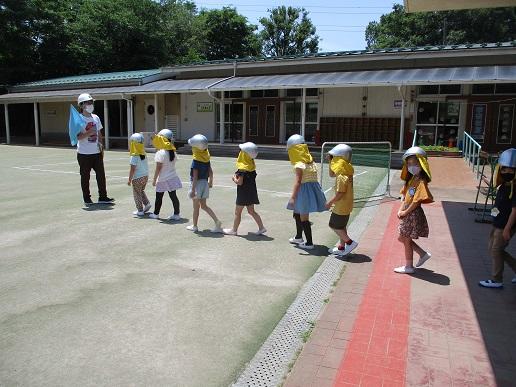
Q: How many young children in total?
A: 8